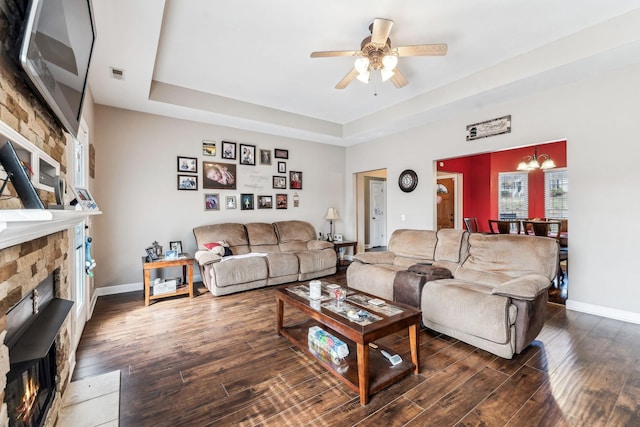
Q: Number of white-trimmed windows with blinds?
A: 2